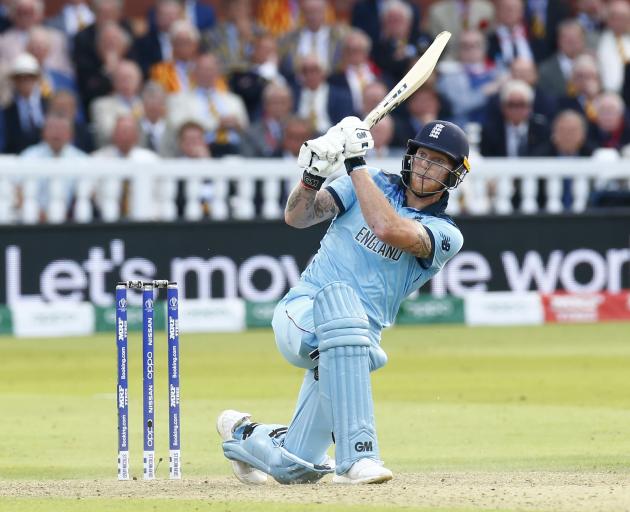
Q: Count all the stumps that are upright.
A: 3